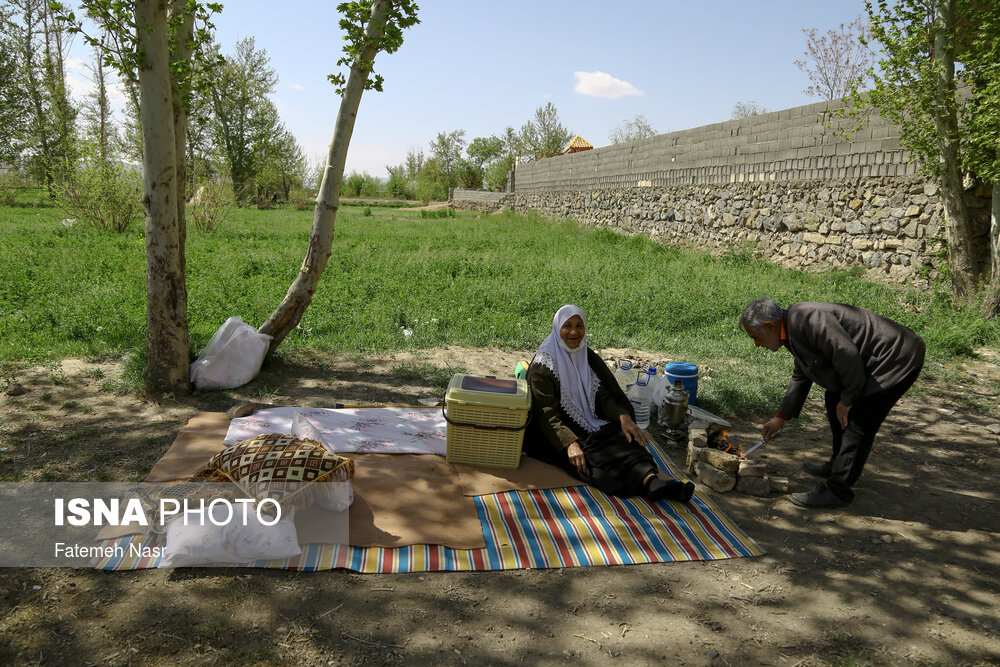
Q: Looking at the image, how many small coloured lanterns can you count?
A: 0